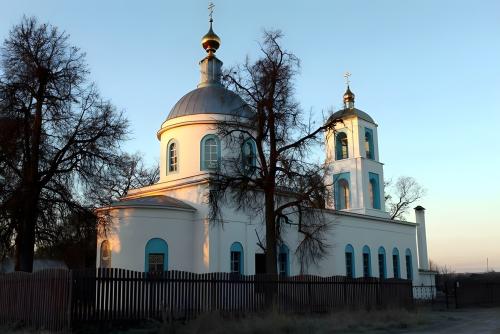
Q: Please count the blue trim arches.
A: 15